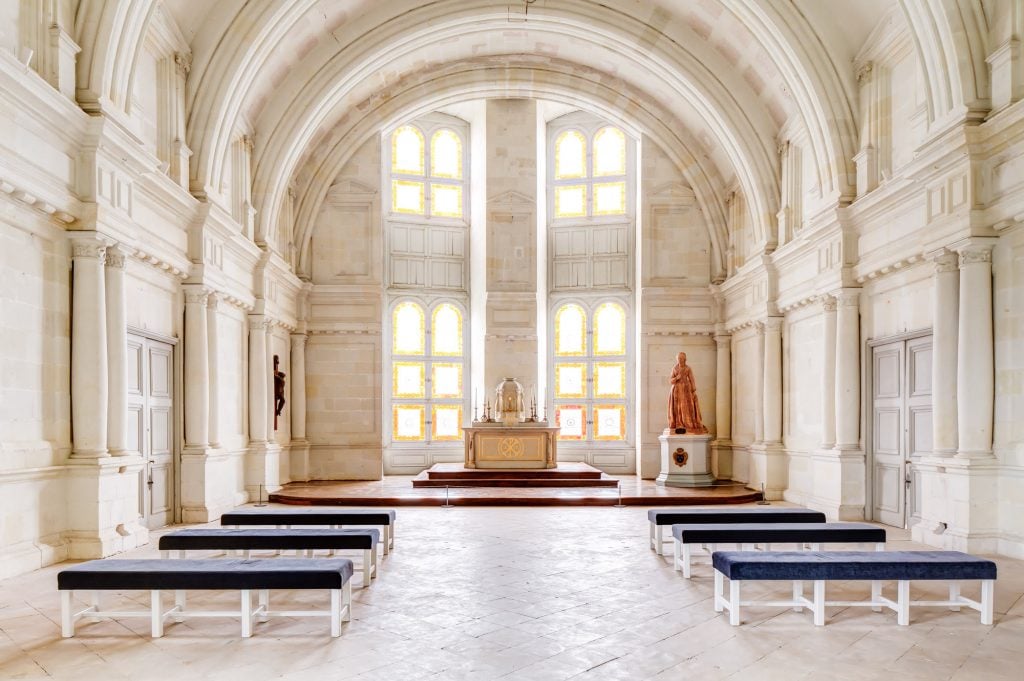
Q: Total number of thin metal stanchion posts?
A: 4